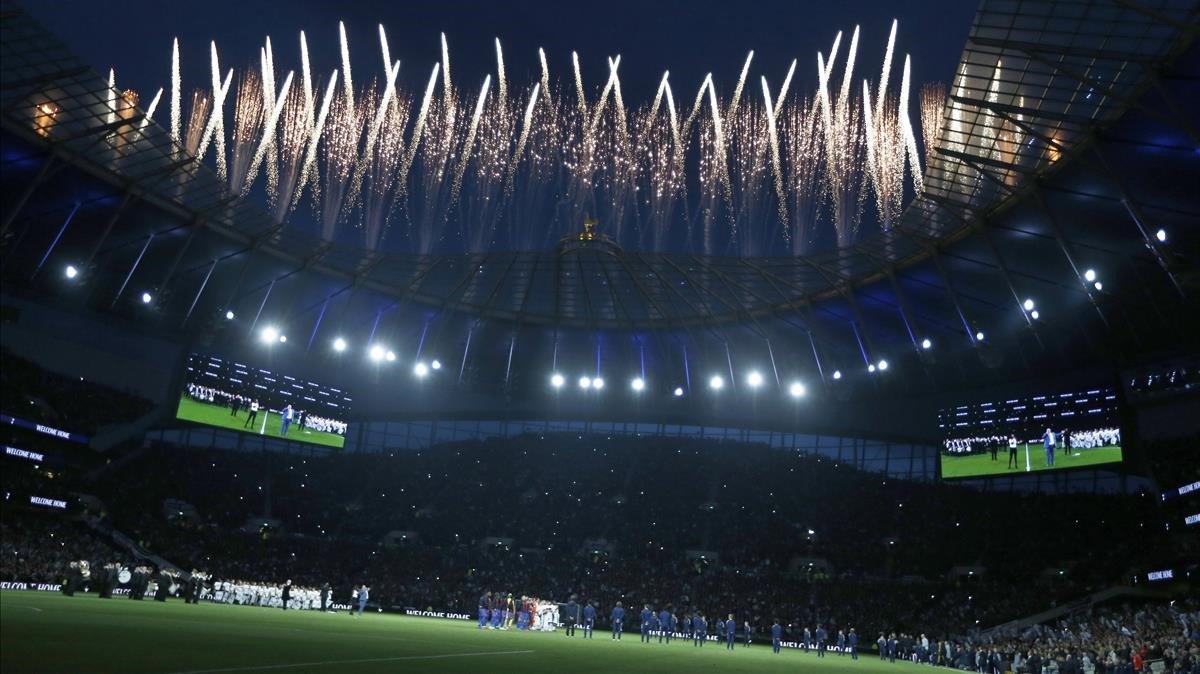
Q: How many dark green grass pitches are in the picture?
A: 1